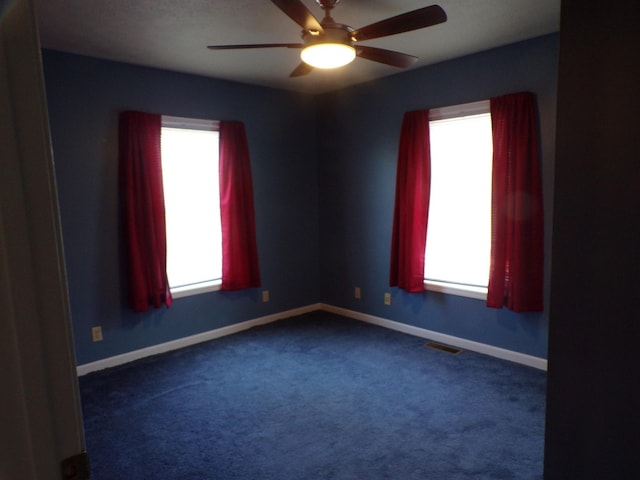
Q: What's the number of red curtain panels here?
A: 4